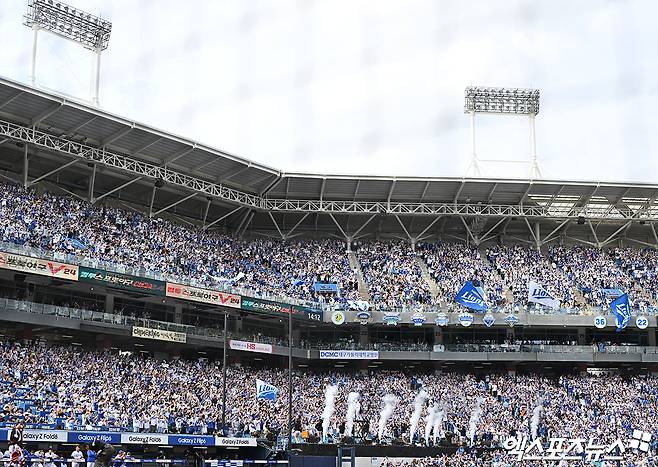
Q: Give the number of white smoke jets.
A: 8